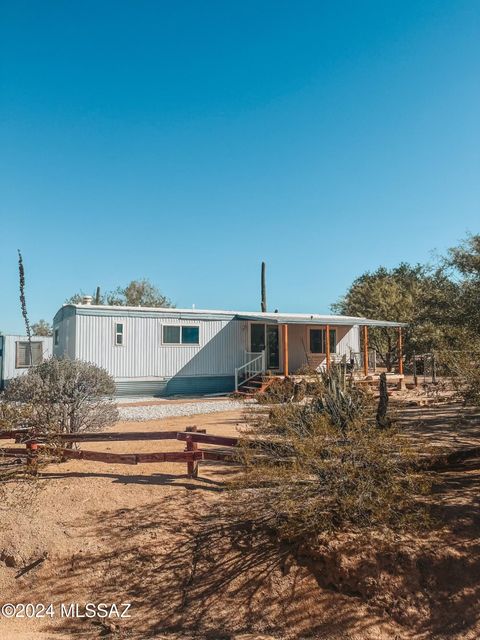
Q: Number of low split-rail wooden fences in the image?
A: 1